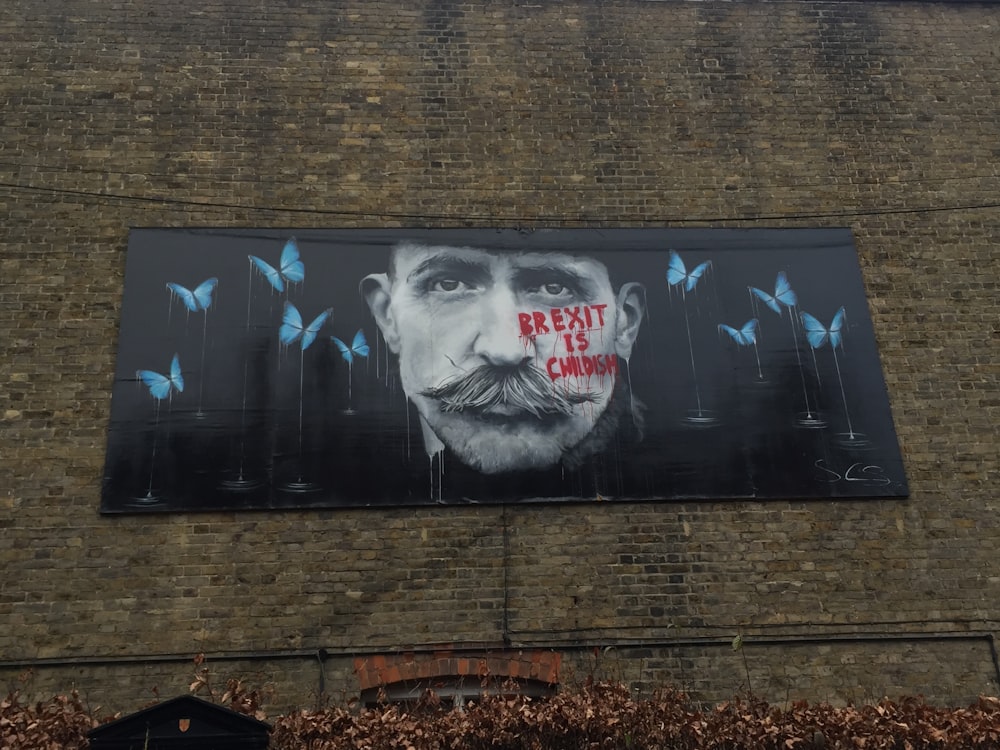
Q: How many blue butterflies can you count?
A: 9